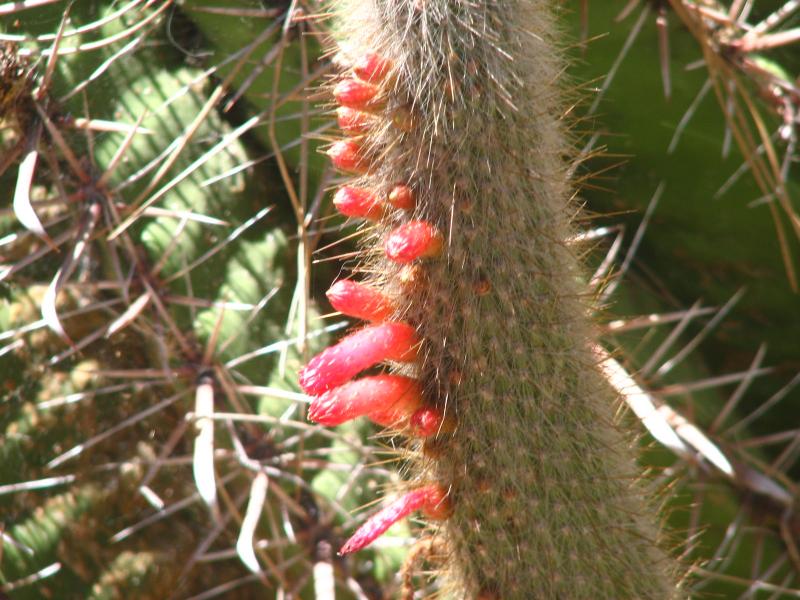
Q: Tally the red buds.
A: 12